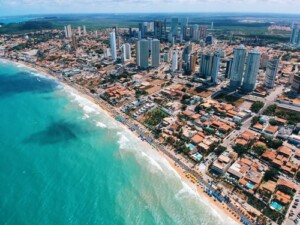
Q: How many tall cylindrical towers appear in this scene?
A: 2